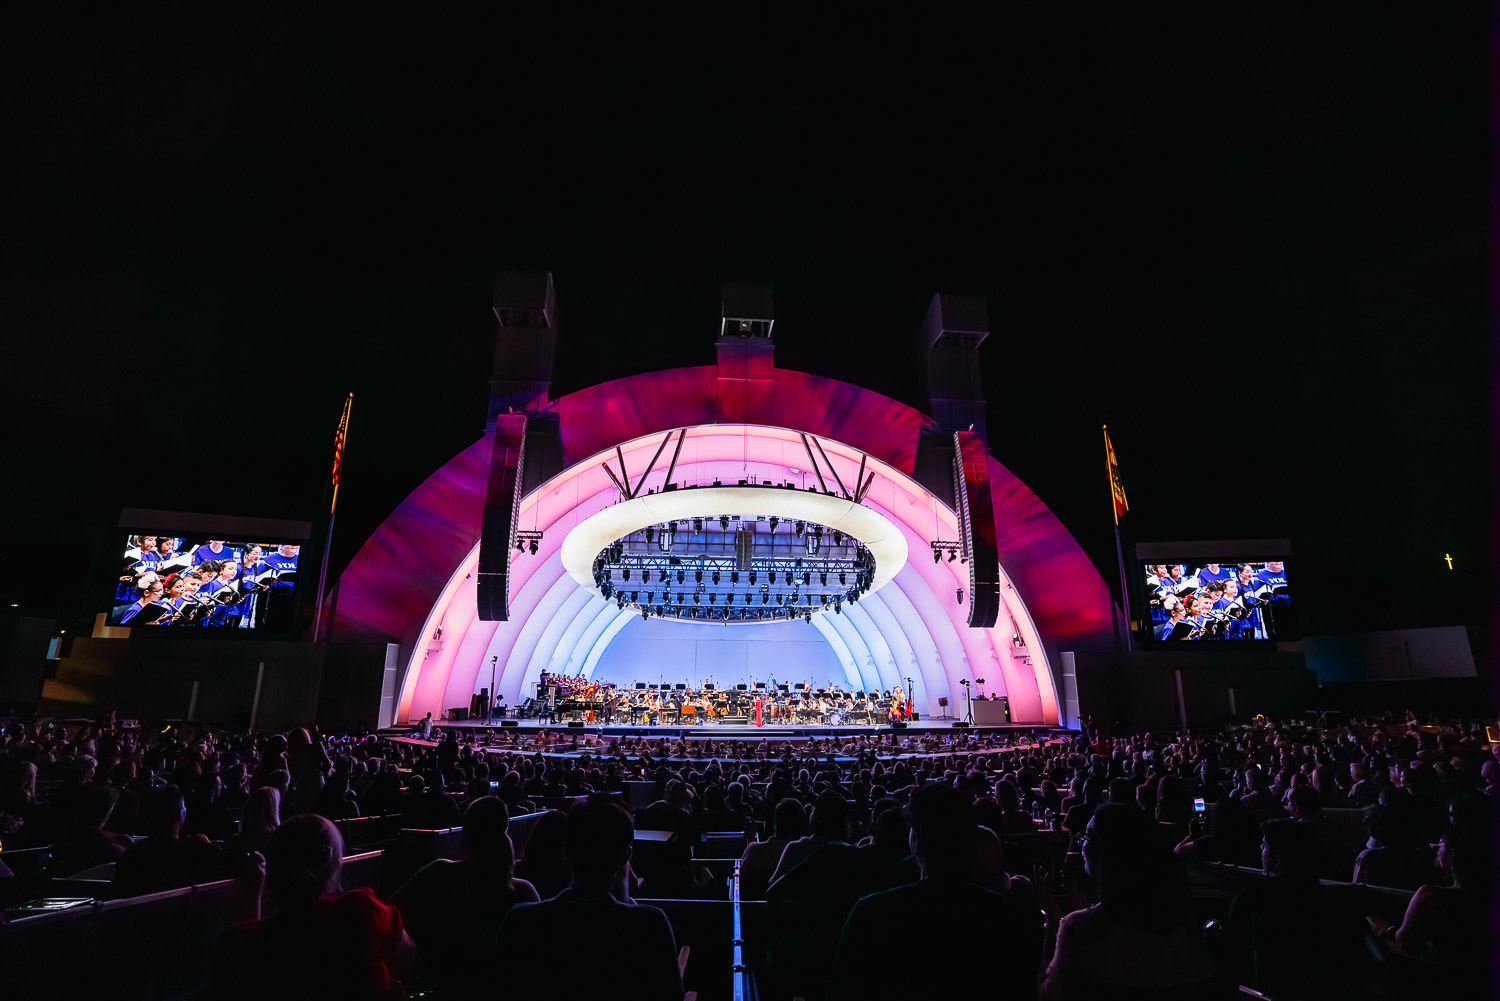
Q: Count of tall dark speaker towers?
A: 2